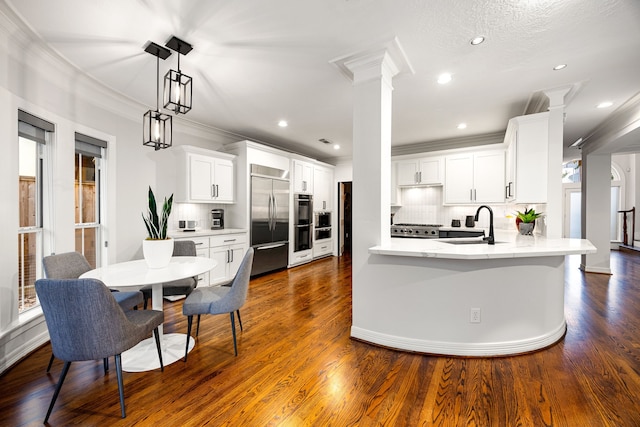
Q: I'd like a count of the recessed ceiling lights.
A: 7